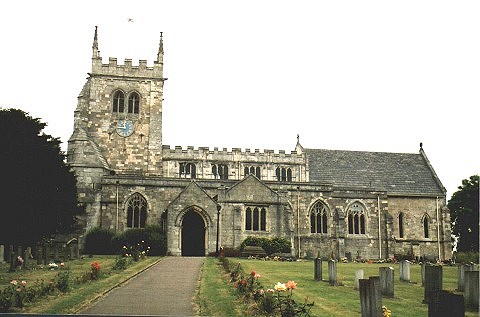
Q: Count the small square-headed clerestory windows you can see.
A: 4